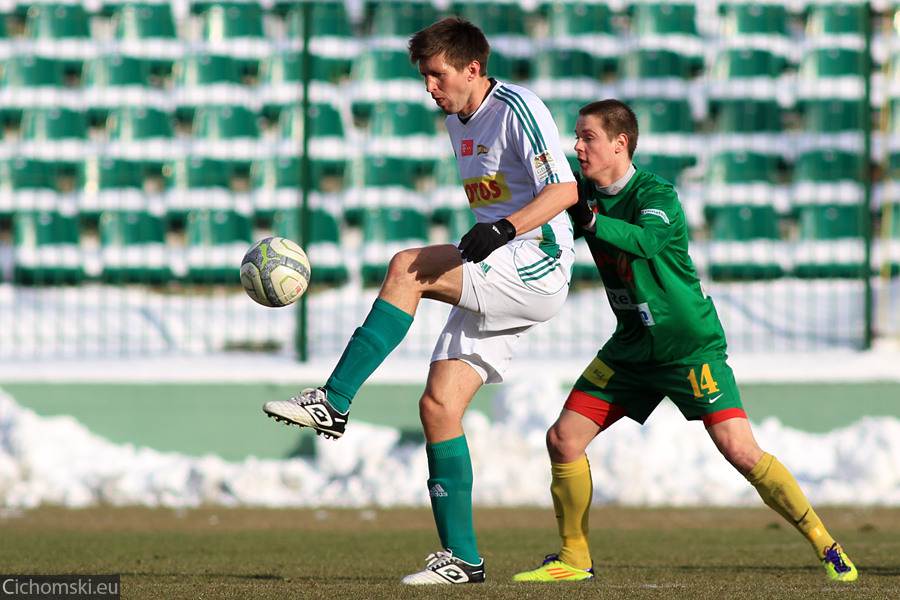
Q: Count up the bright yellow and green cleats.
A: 2